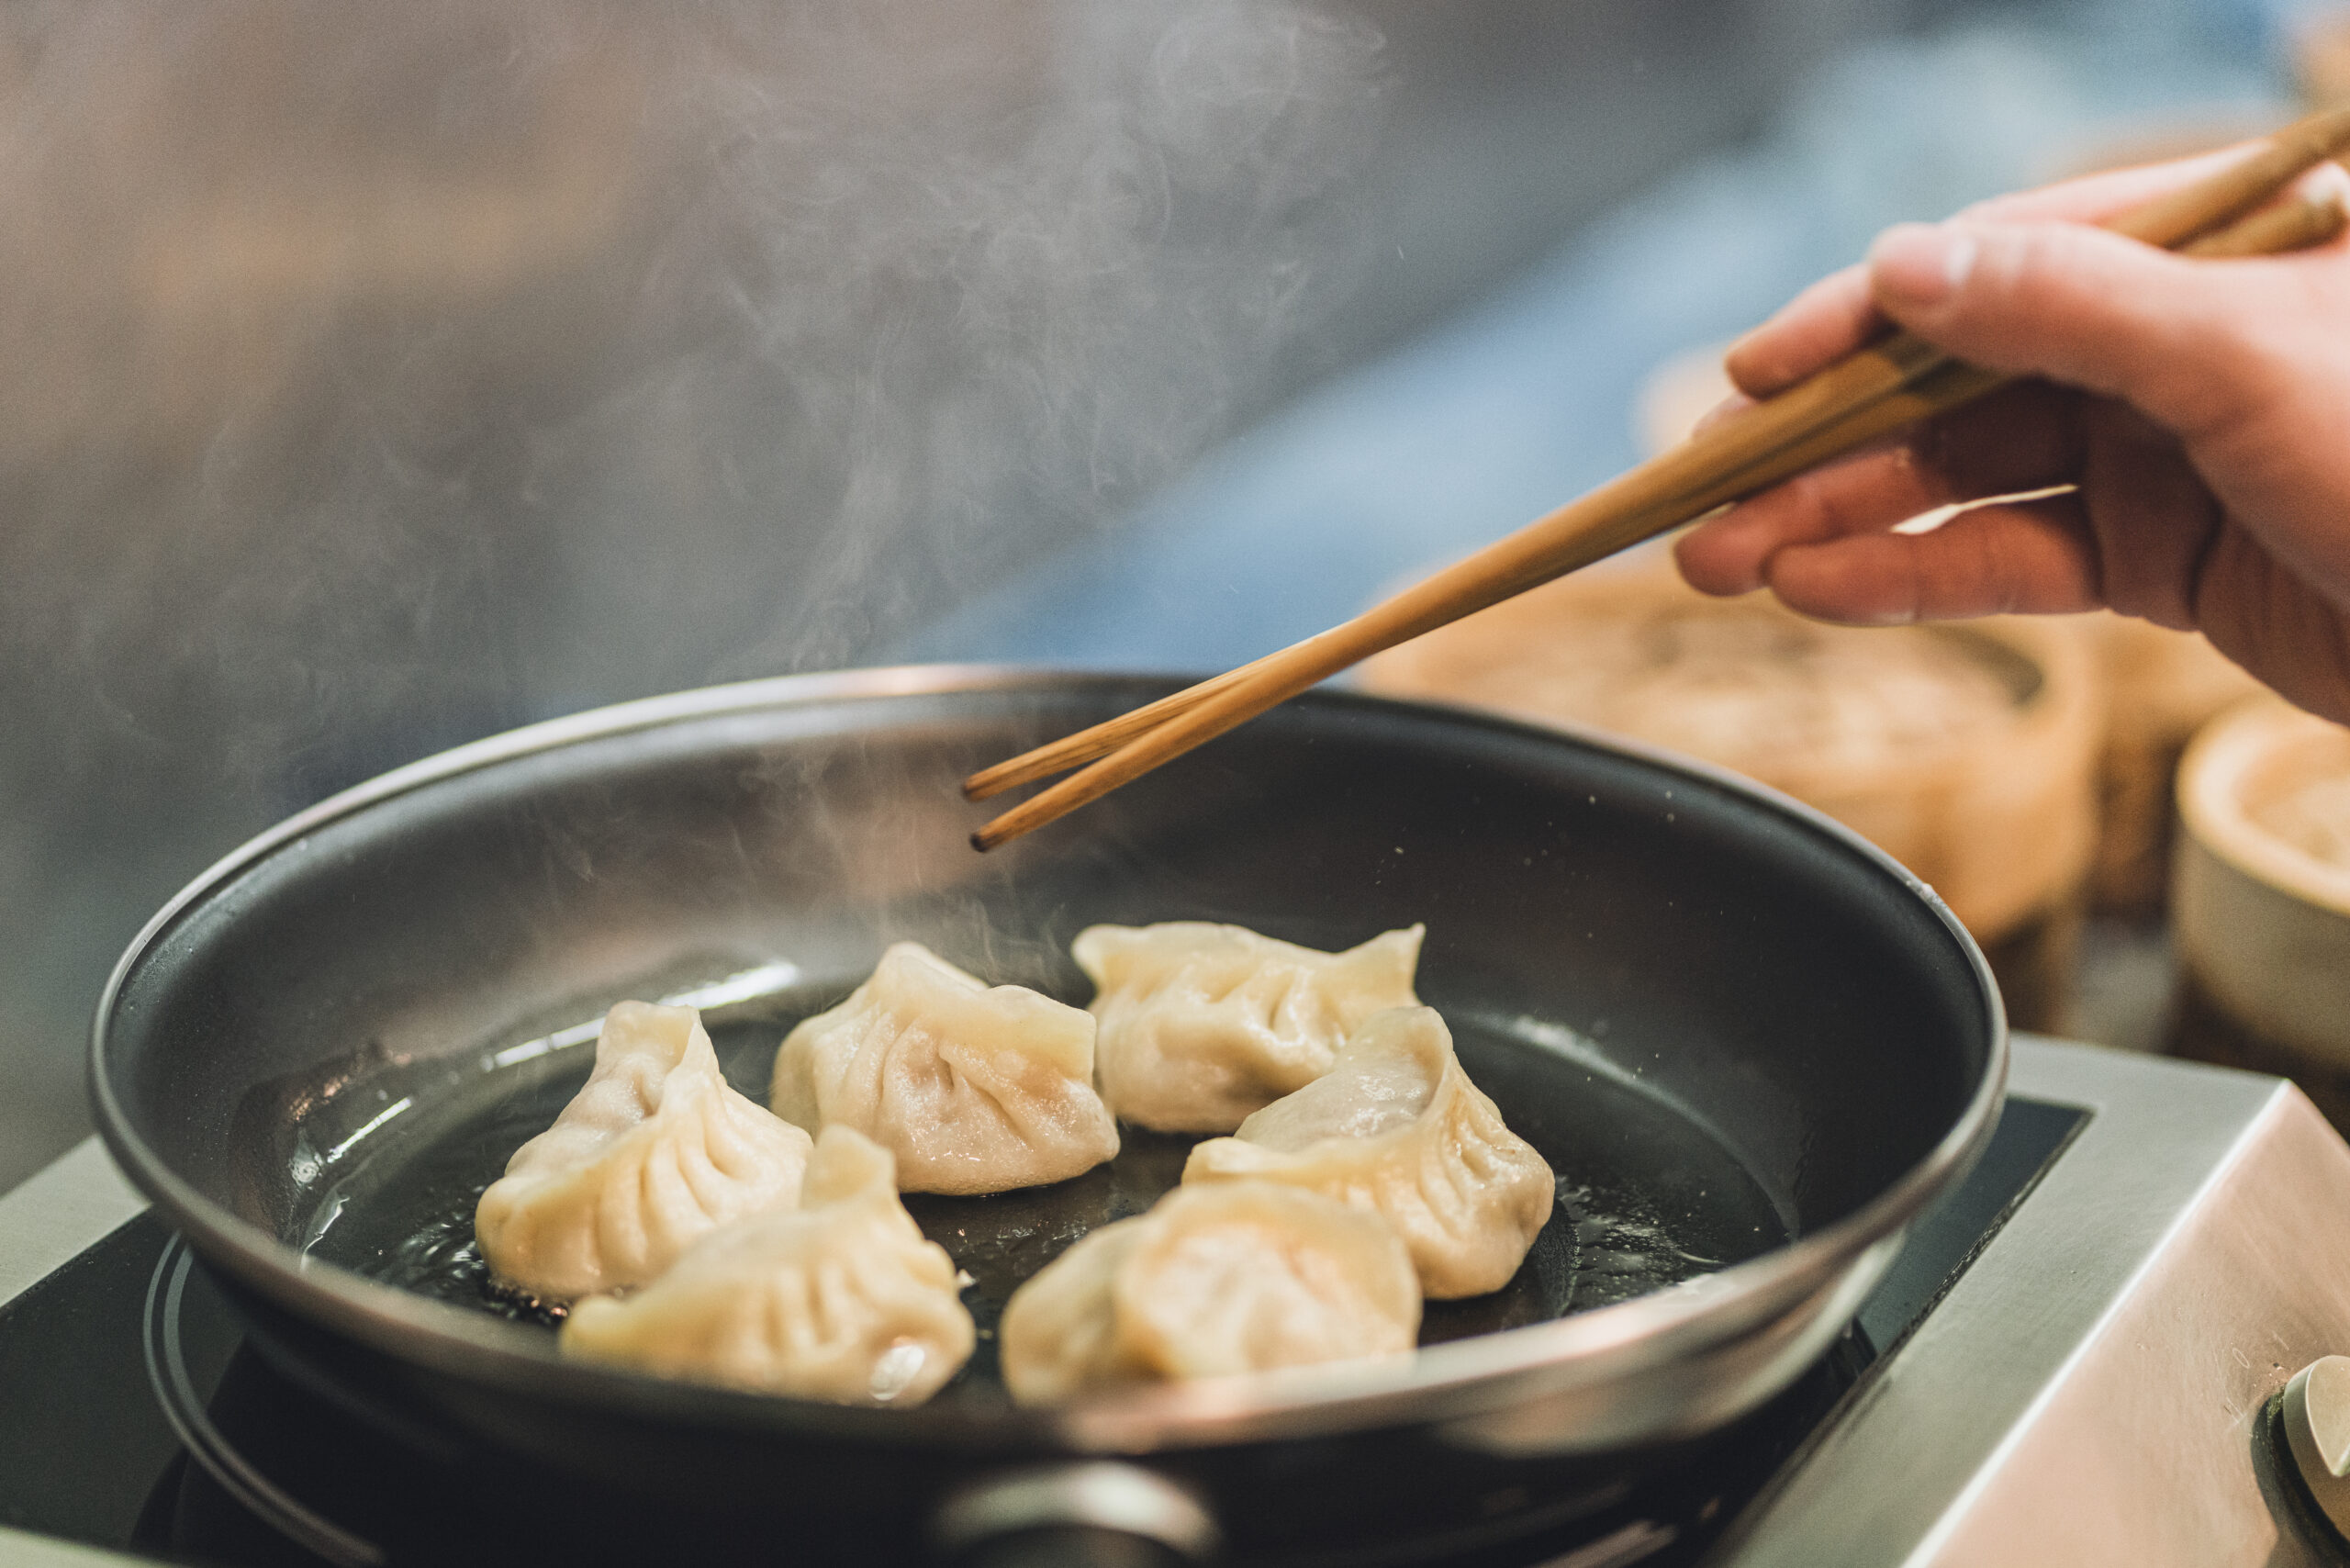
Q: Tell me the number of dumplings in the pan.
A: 6